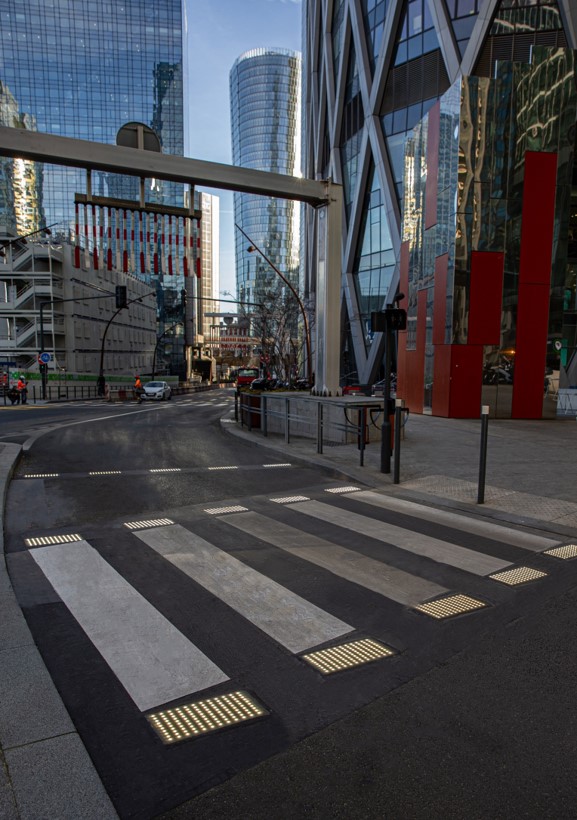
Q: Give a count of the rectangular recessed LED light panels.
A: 15